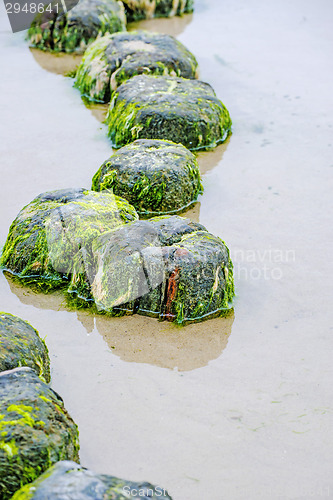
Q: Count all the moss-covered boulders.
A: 10